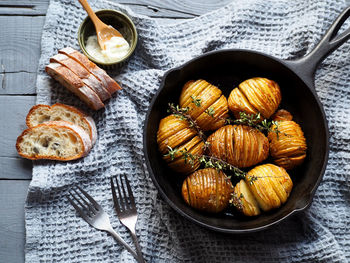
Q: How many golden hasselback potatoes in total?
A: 7